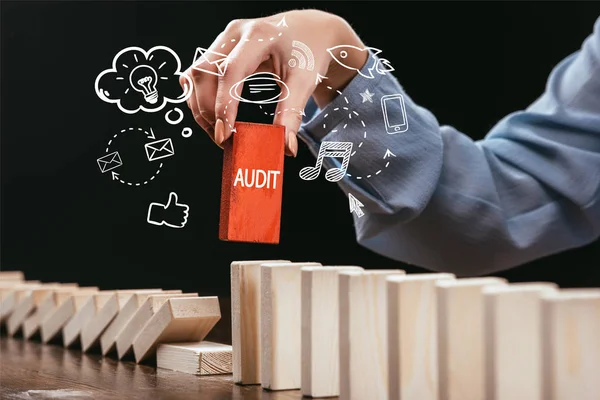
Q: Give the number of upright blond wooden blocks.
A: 8